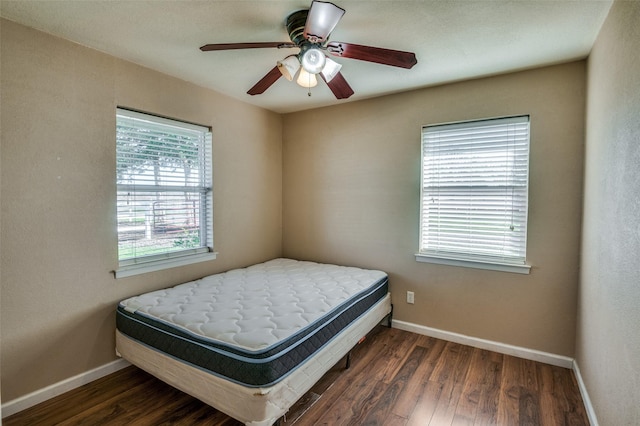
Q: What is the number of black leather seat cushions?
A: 0